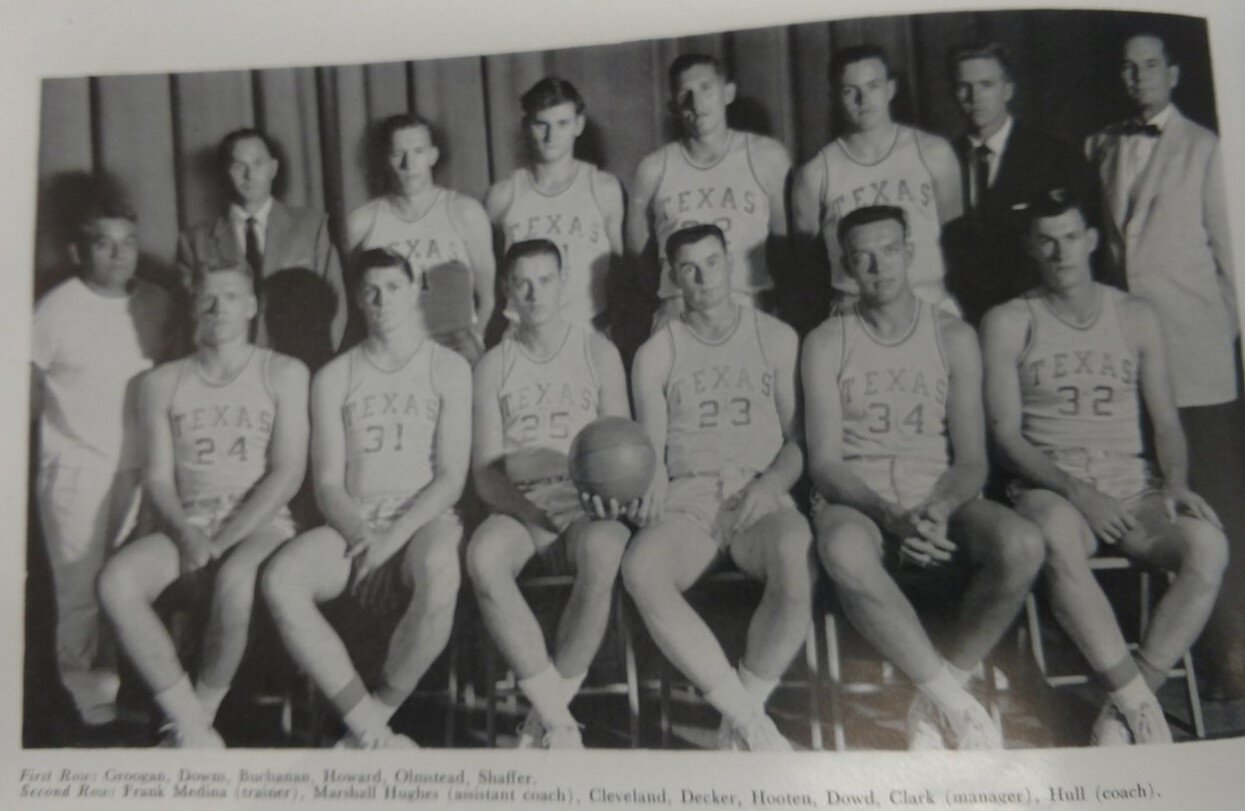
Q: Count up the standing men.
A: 8